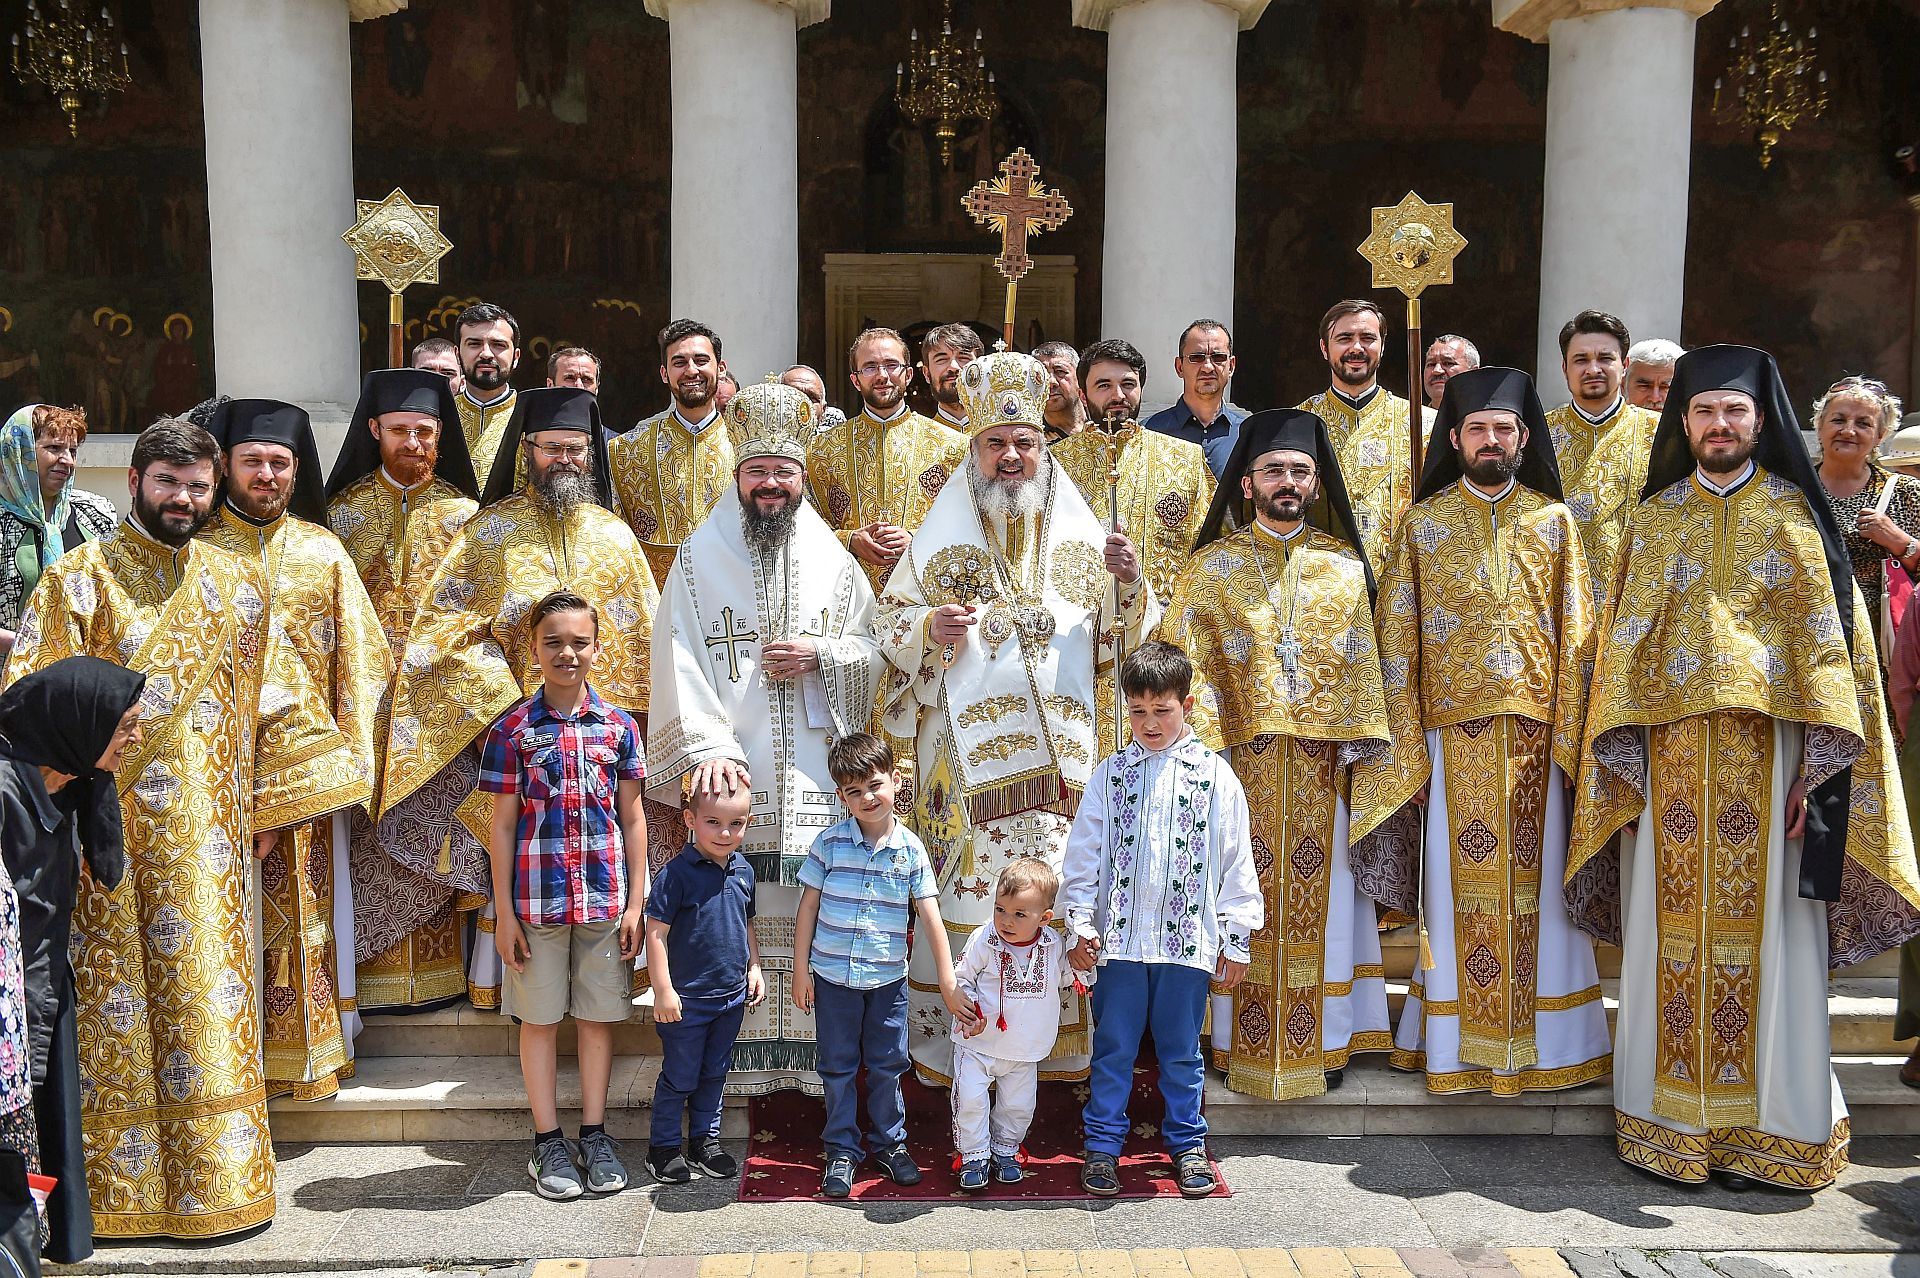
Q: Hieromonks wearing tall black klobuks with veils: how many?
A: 6